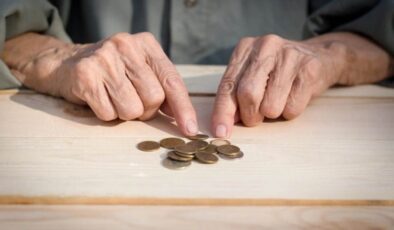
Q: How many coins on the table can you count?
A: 13